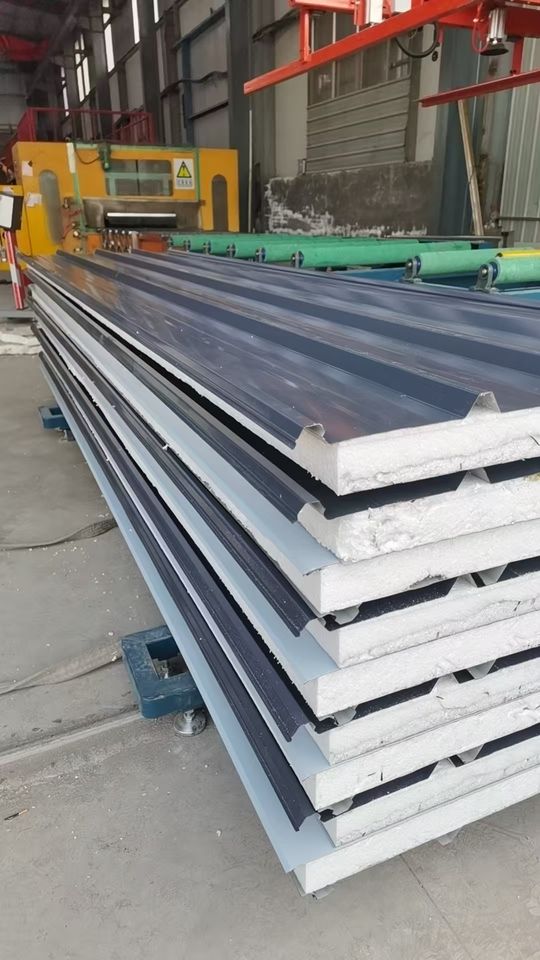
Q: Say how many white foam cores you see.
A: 9